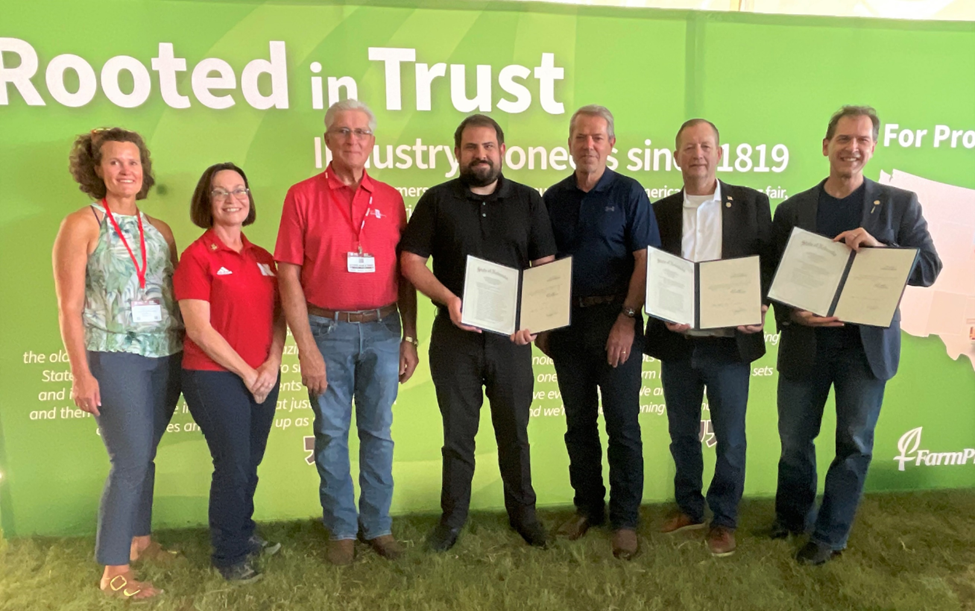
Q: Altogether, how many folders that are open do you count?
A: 3